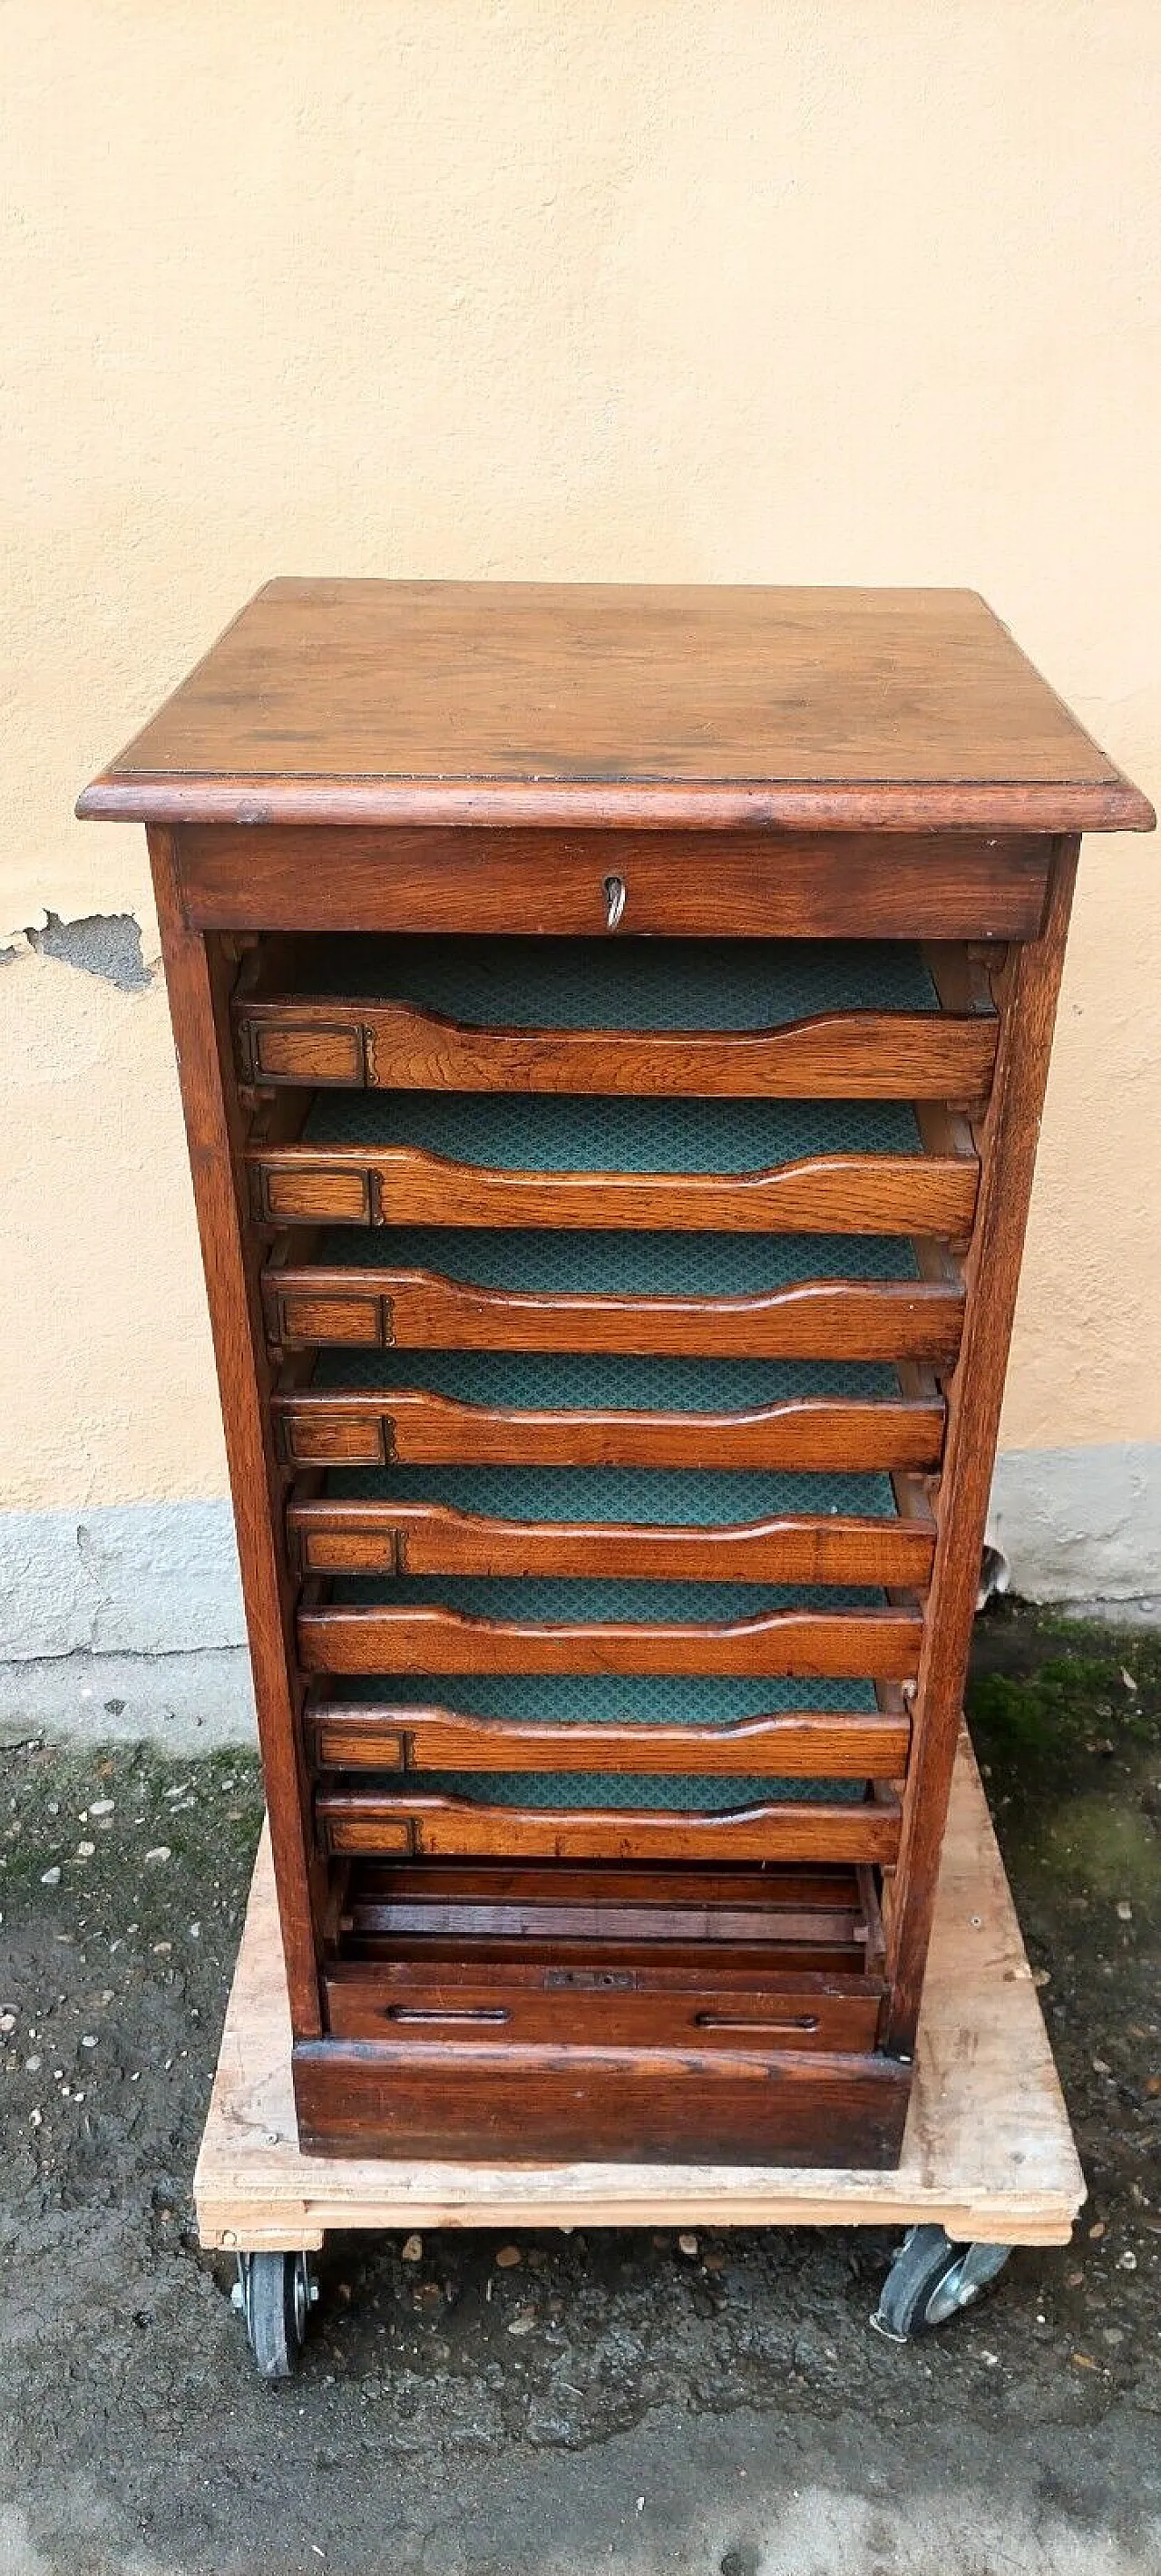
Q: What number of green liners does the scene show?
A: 8